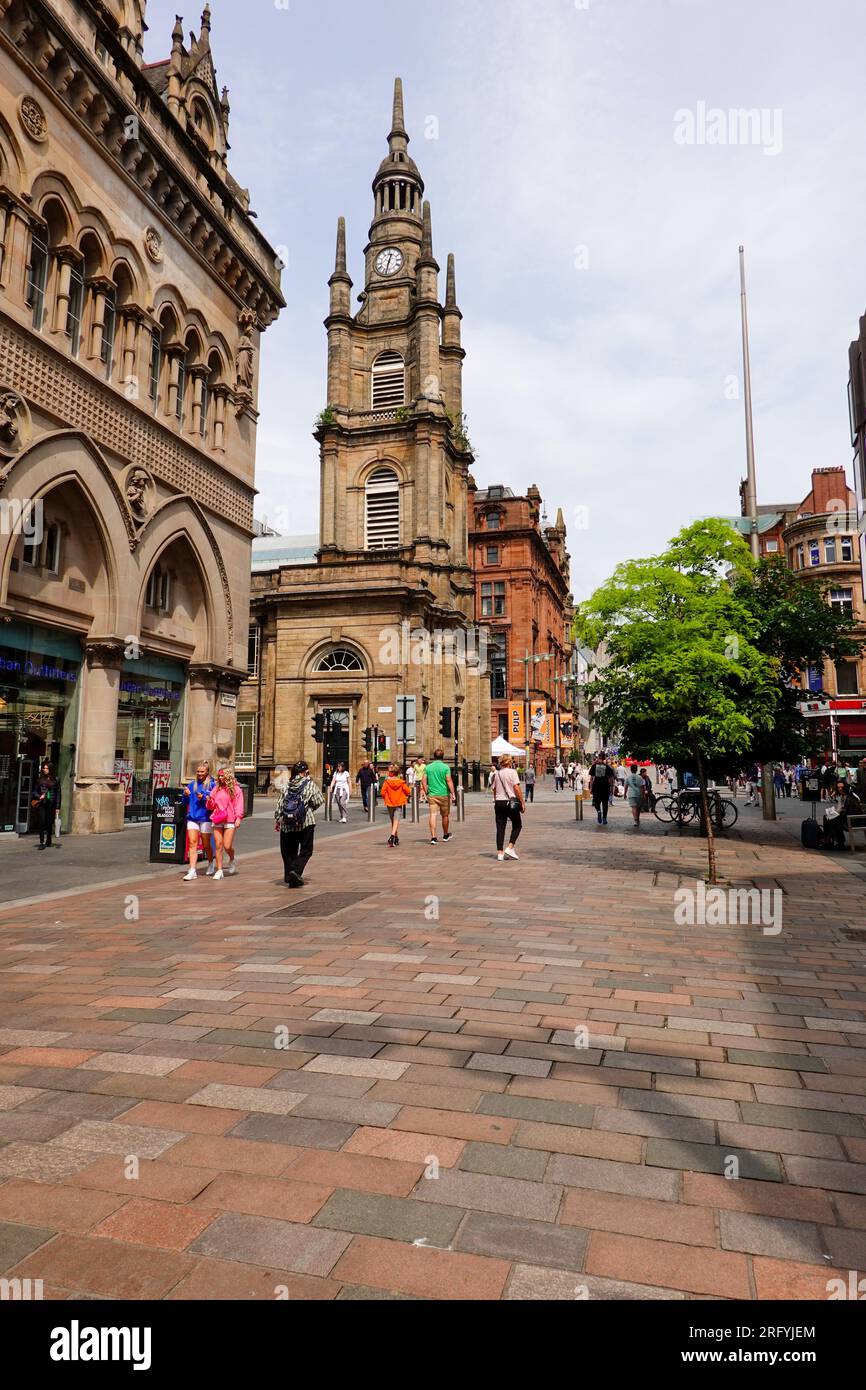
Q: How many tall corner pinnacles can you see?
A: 3